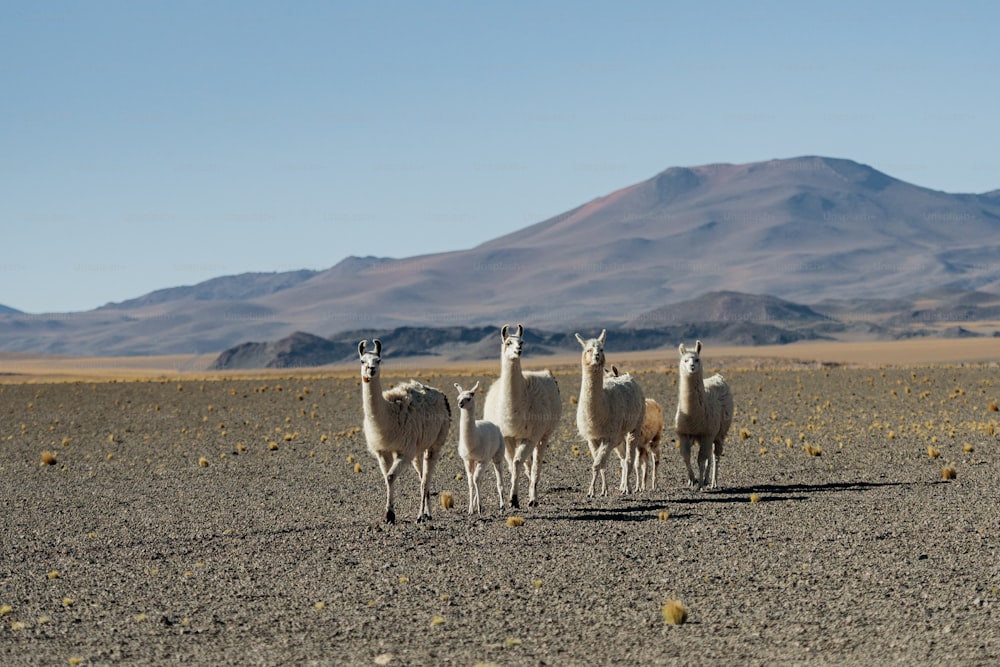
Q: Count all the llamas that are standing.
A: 6